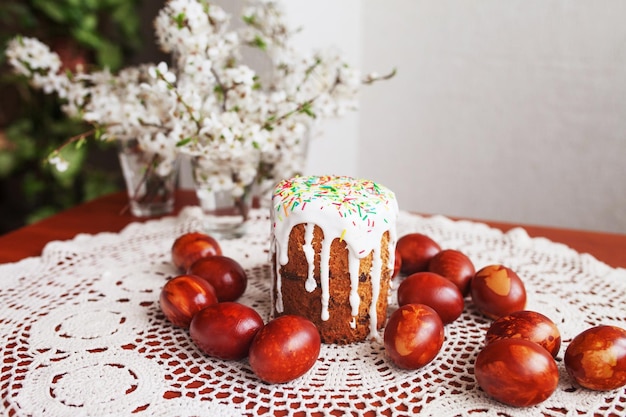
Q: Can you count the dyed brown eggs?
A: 14